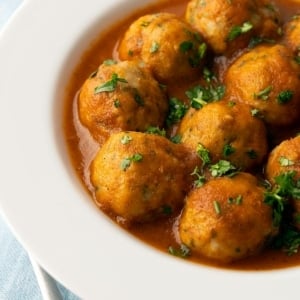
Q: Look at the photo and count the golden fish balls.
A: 9